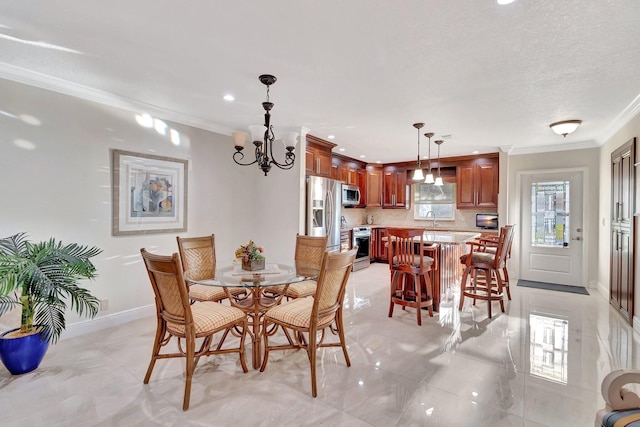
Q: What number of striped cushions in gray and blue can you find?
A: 1